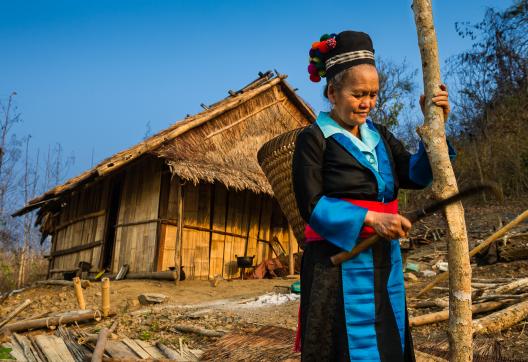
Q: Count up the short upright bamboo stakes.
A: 2